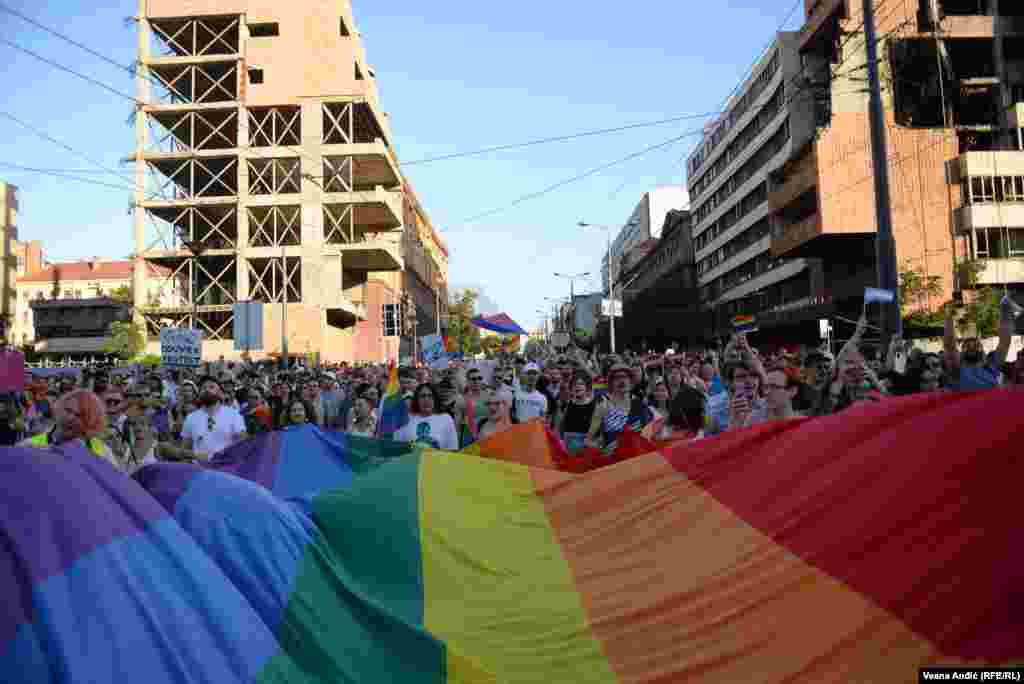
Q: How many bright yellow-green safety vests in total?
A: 1